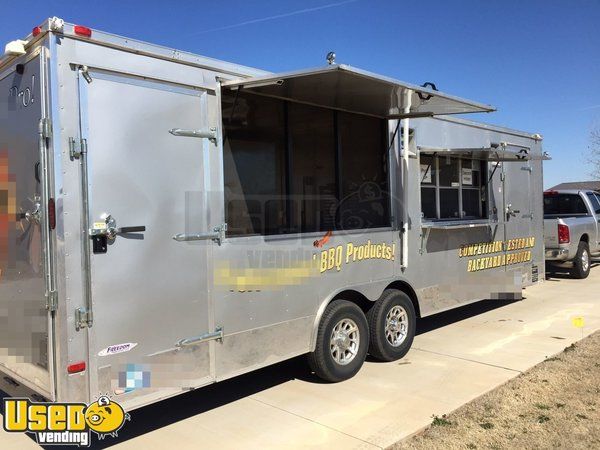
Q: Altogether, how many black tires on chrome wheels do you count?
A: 3